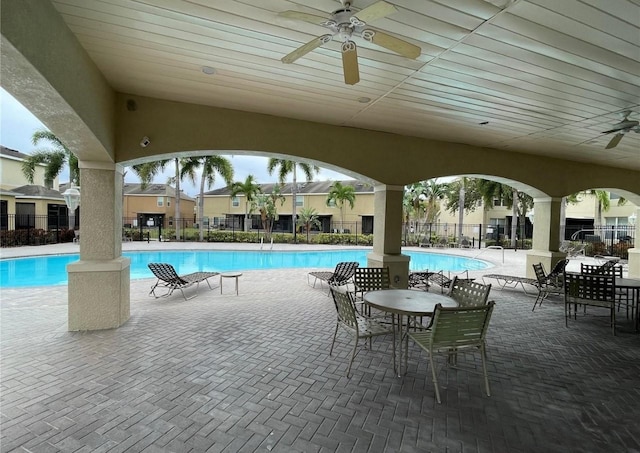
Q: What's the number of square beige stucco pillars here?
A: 4